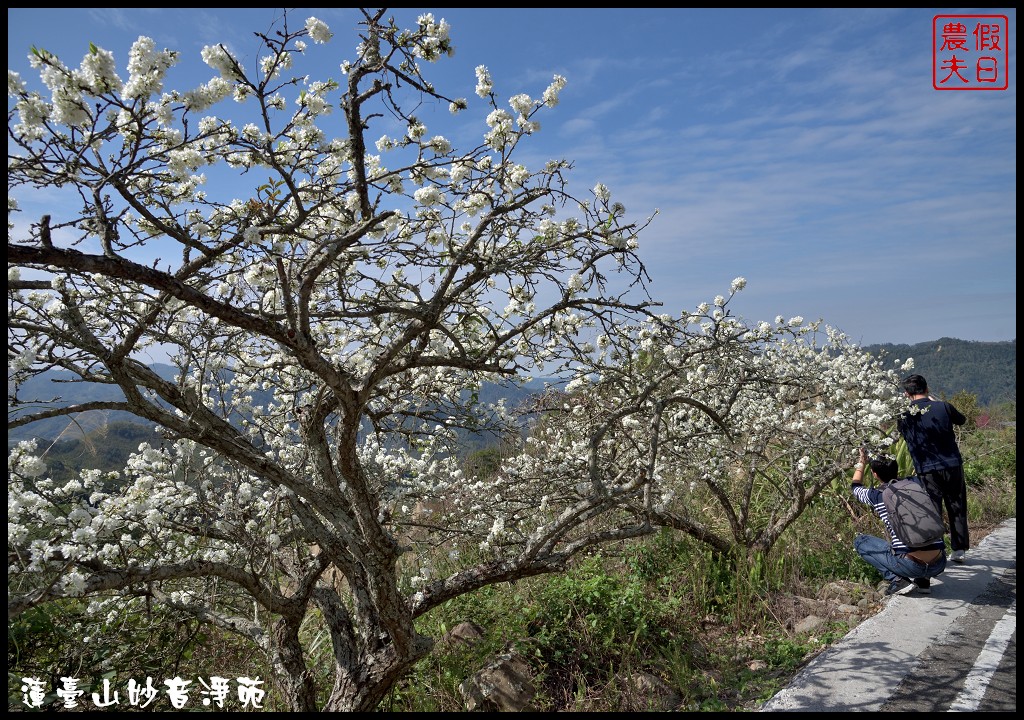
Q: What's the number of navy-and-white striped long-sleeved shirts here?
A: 1